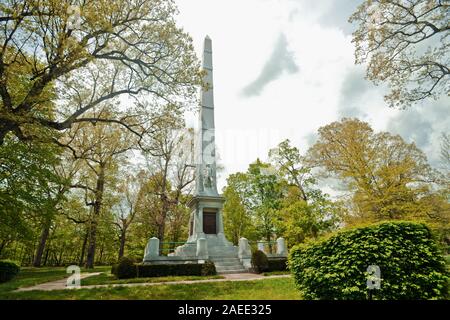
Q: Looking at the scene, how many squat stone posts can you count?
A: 5